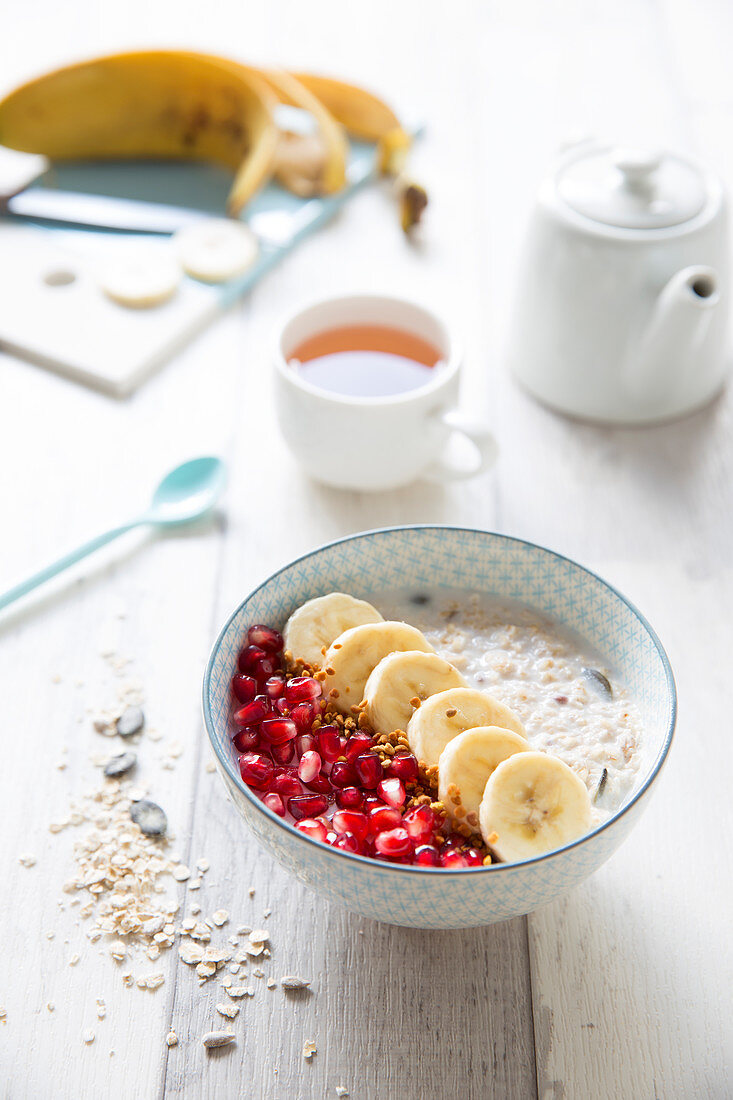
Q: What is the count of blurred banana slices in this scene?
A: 2